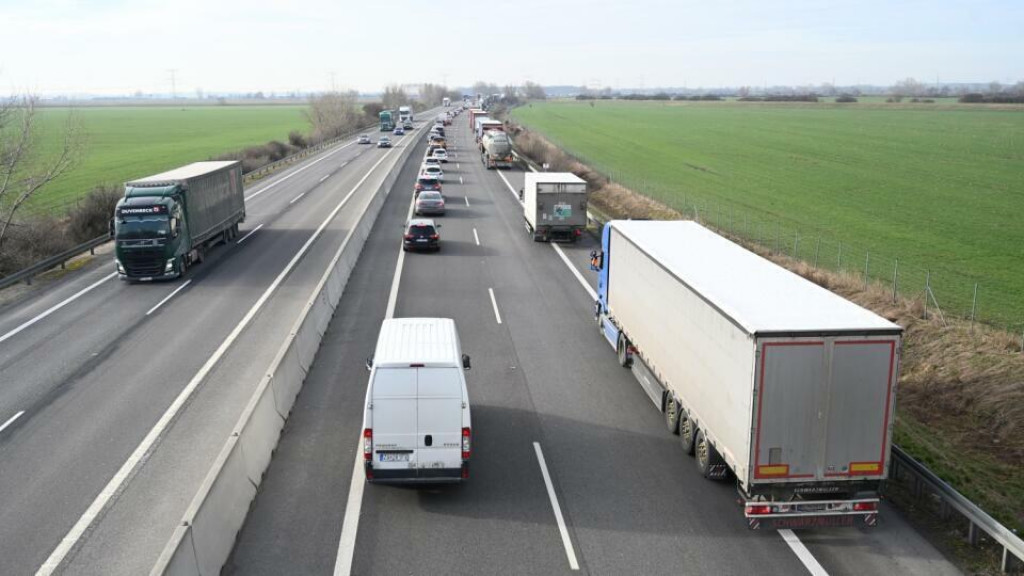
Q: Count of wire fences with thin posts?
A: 1